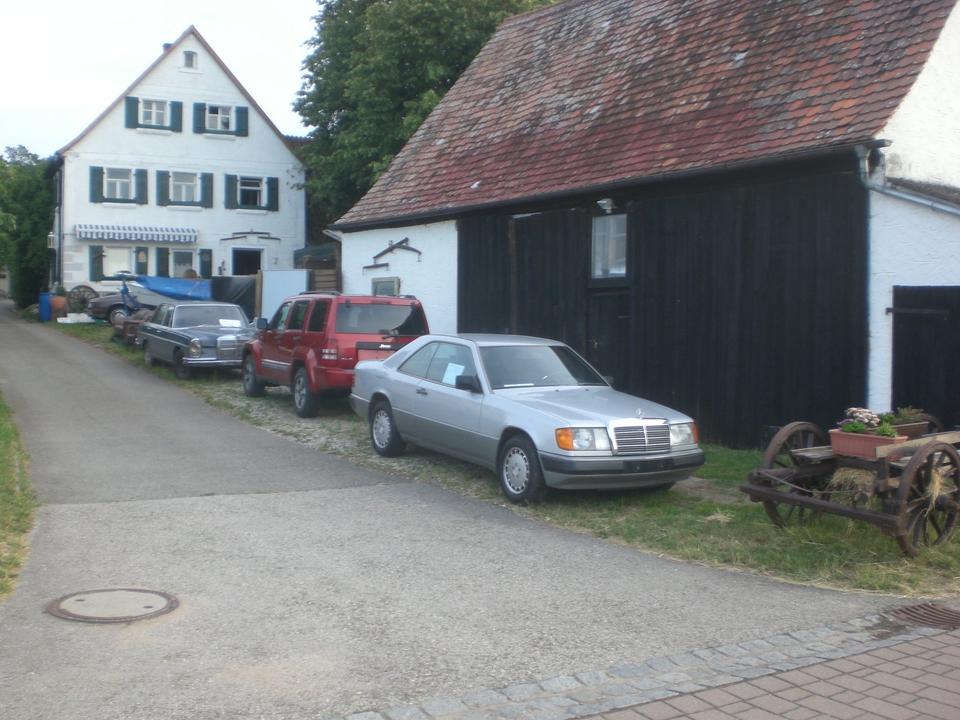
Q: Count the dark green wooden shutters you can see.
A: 14